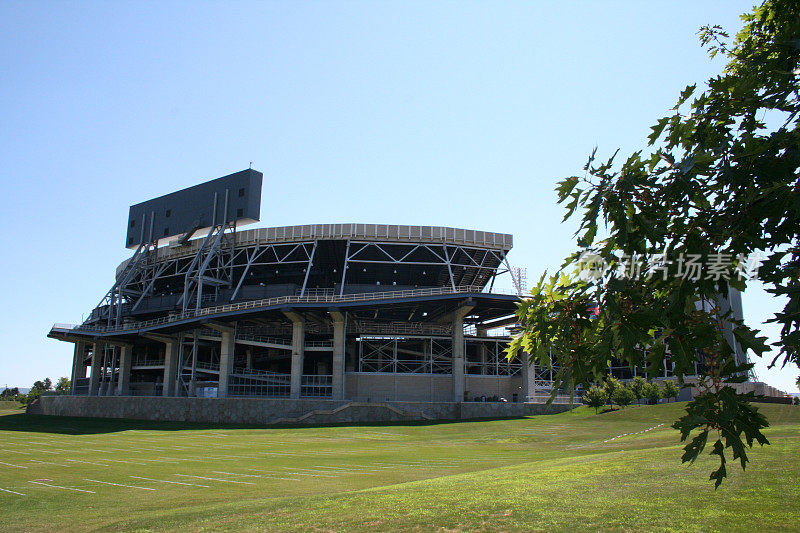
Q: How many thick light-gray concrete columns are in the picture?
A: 9